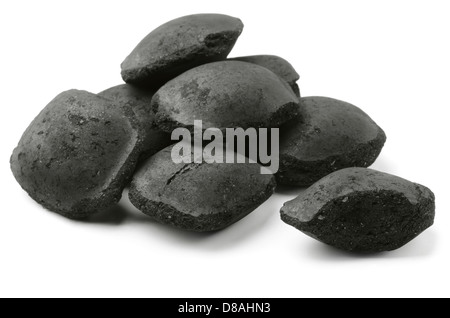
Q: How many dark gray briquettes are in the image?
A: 8